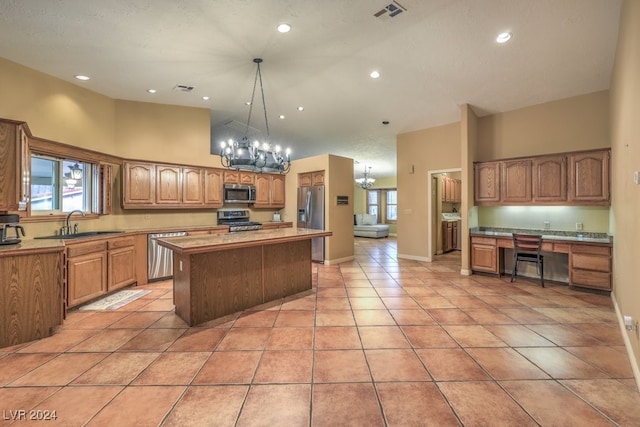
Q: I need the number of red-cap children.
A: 0